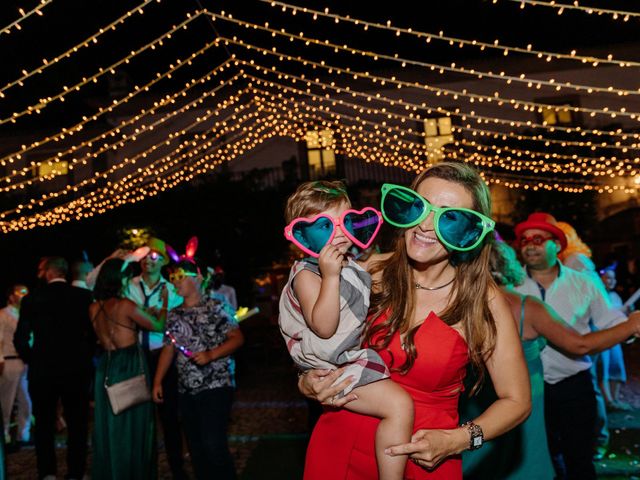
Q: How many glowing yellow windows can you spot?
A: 4